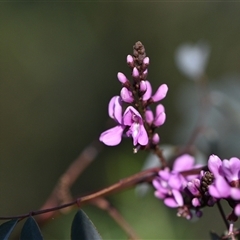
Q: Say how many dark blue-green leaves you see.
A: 3